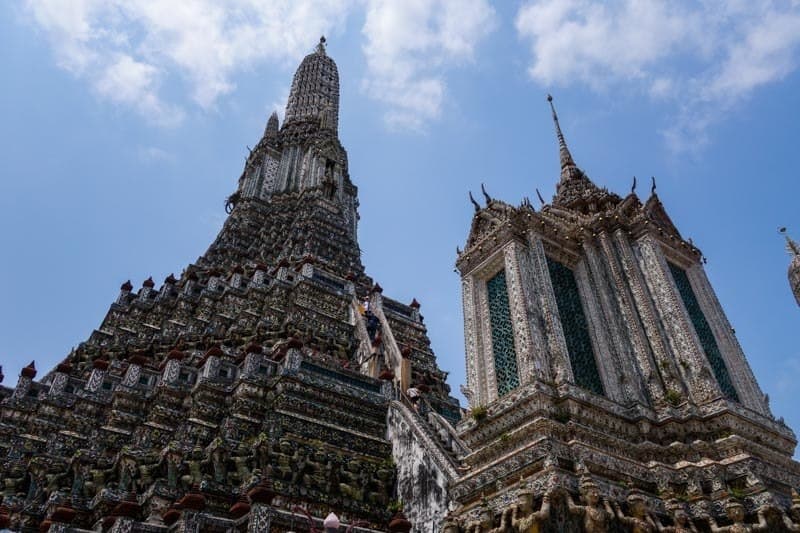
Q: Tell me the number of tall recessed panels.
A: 3